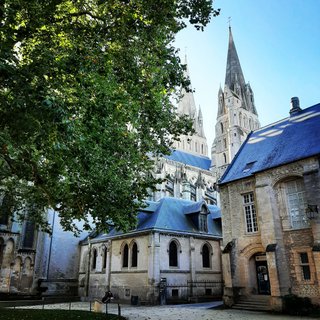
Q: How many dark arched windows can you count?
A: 6